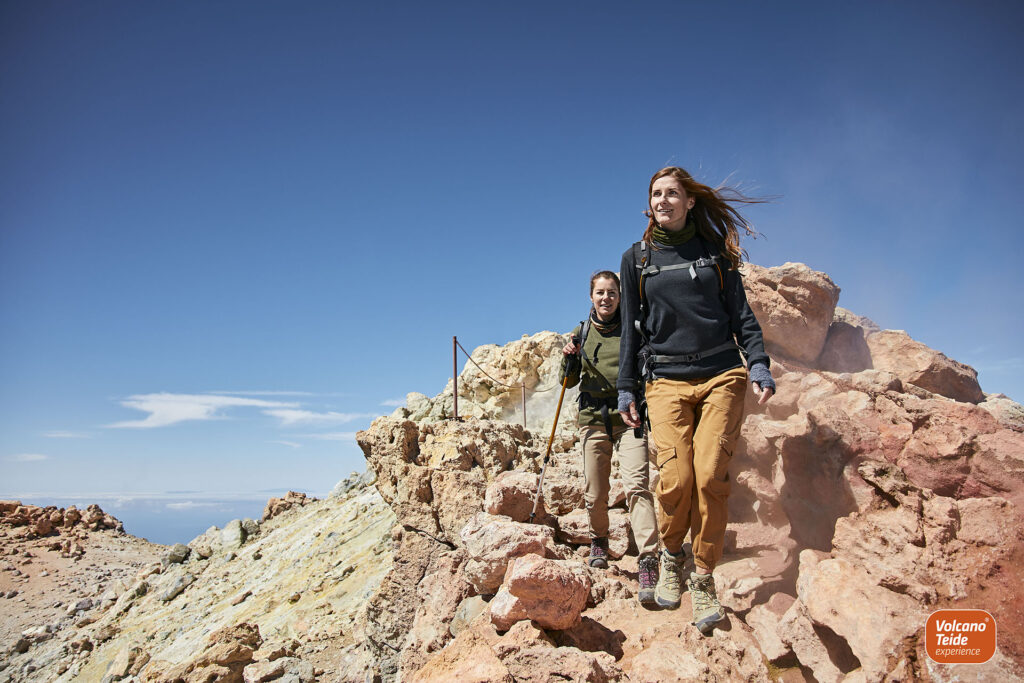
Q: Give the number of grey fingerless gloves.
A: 2